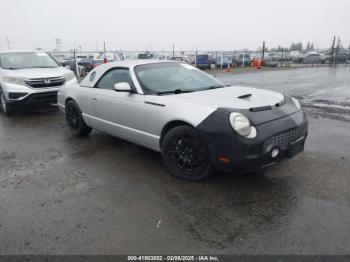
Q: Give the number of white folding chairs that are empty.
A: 0